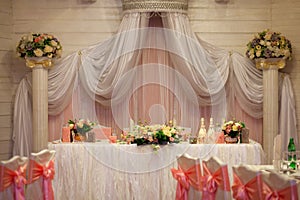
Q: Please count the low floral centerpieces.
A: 3